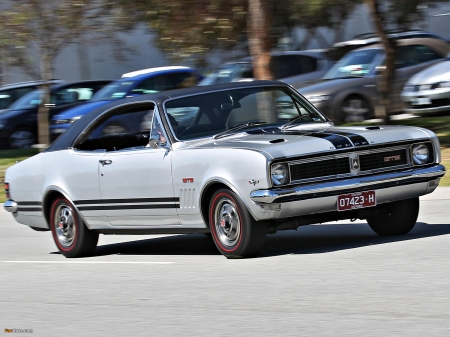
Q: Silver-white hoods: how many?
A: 2